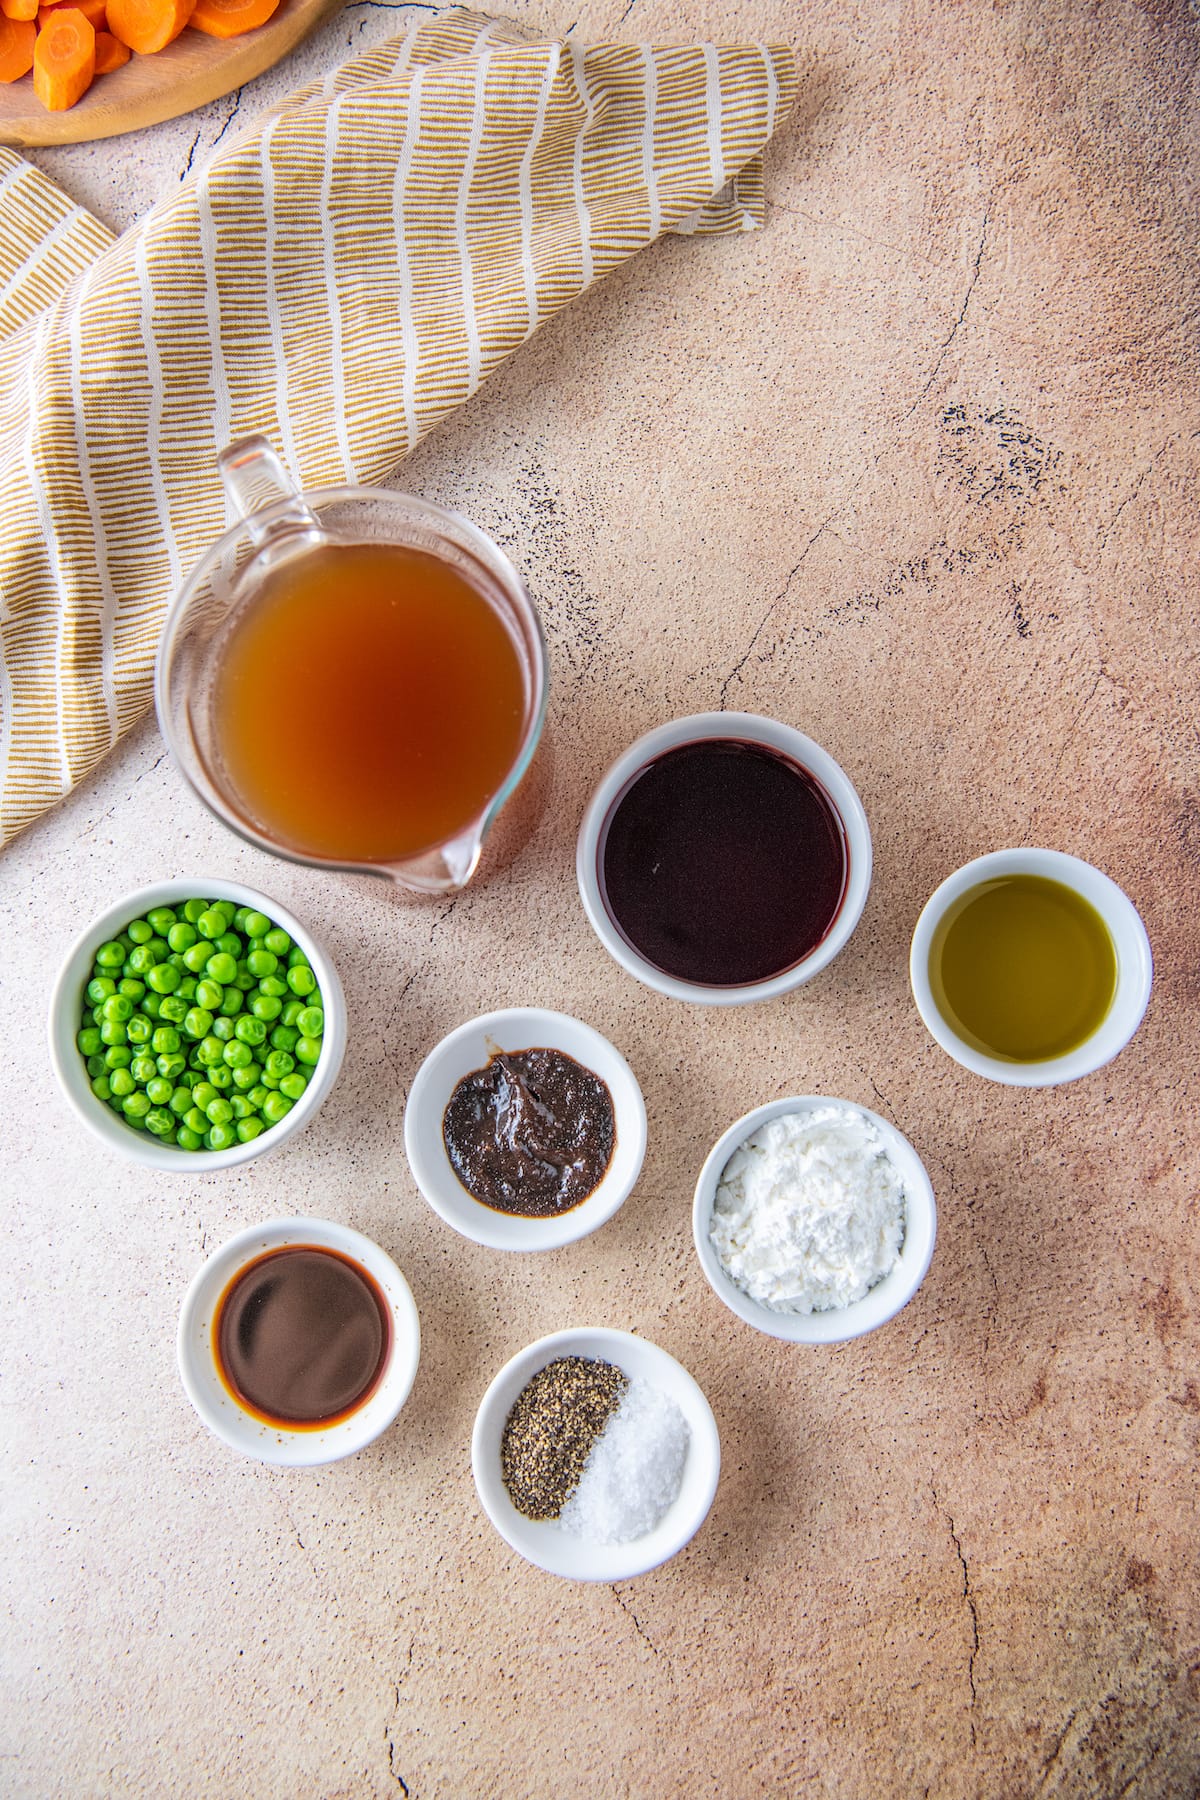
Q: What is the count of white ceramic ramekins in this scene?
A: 7